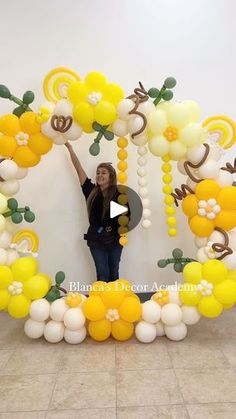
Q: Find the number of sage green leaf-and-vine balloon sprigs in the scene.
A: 6